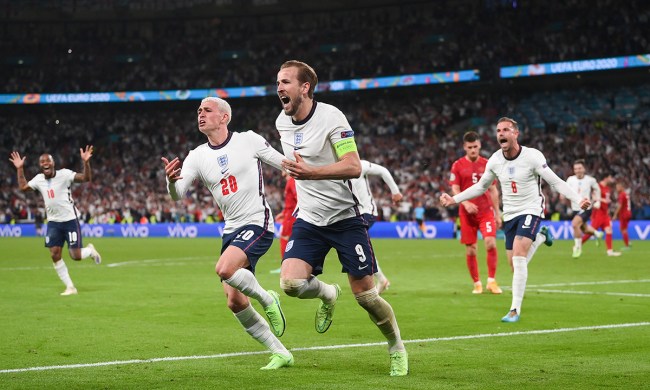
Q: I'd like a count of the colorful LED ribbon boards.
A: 2